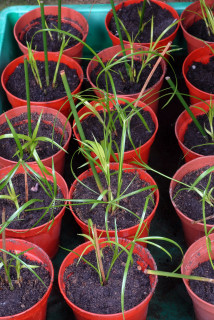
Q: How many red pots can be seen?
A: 15